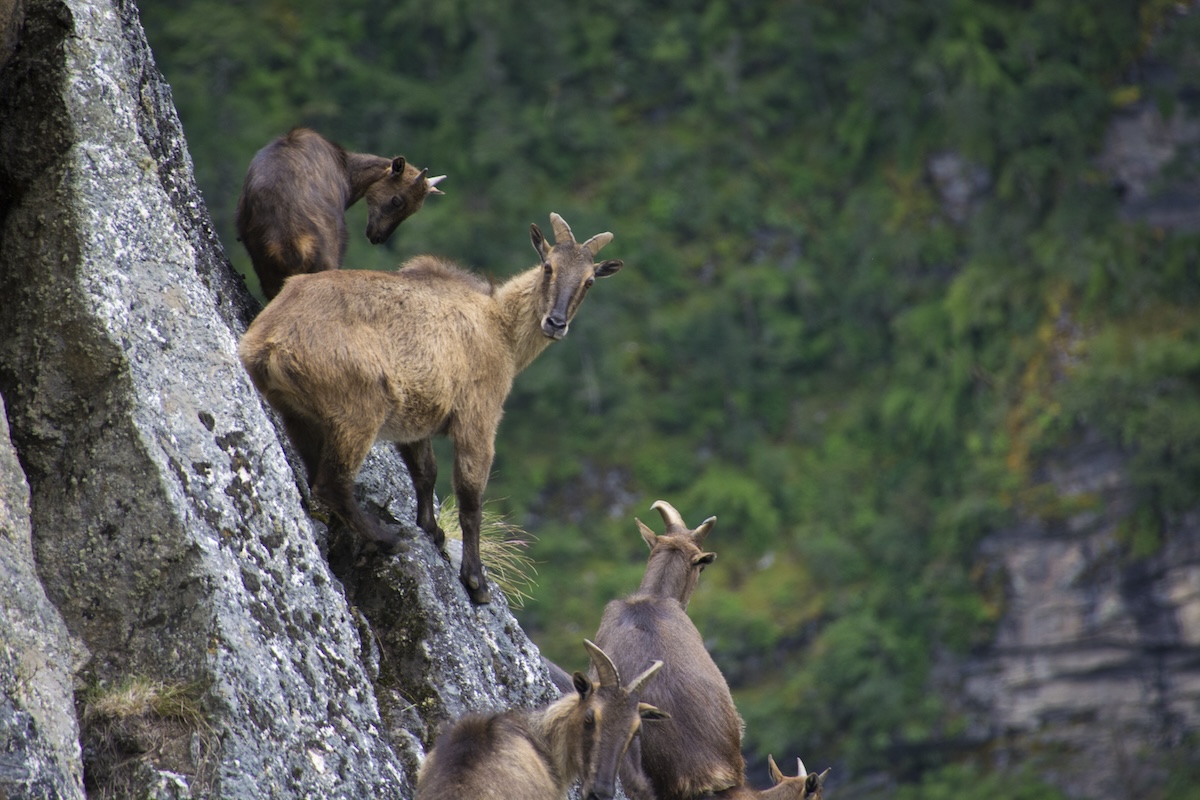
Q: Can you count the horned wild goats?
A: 5